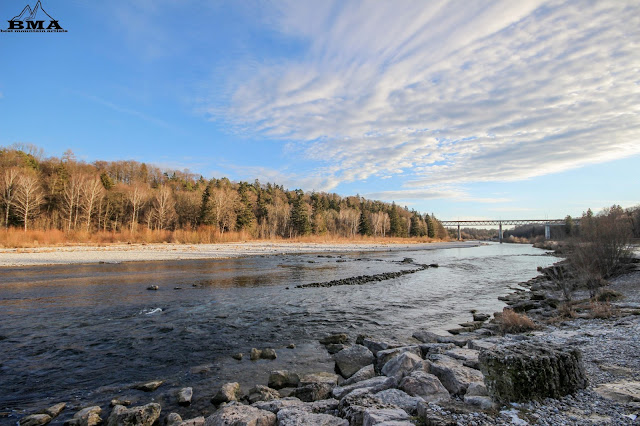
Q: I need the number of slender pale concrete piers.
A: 3